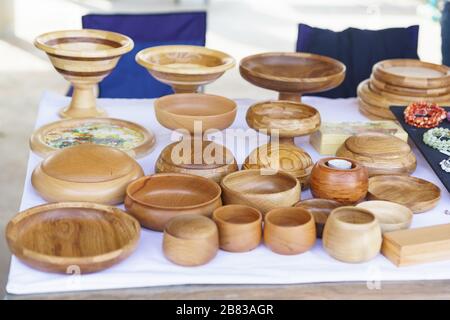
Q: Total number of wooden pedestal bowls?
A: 5